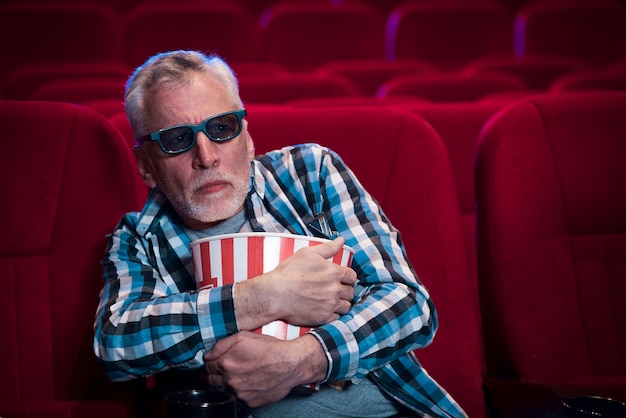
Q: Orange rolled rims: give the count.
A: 0